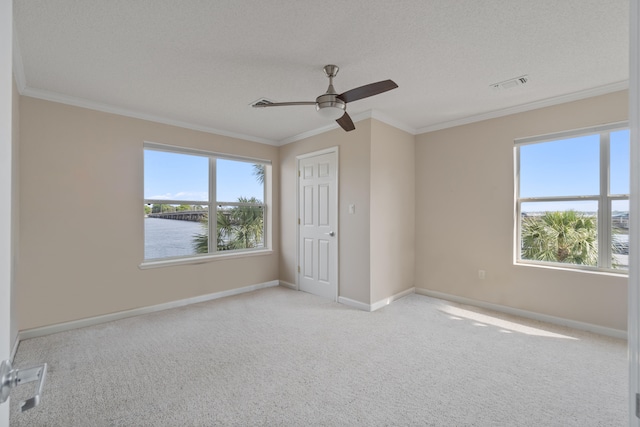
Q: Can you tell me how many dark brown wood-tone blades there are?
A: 3